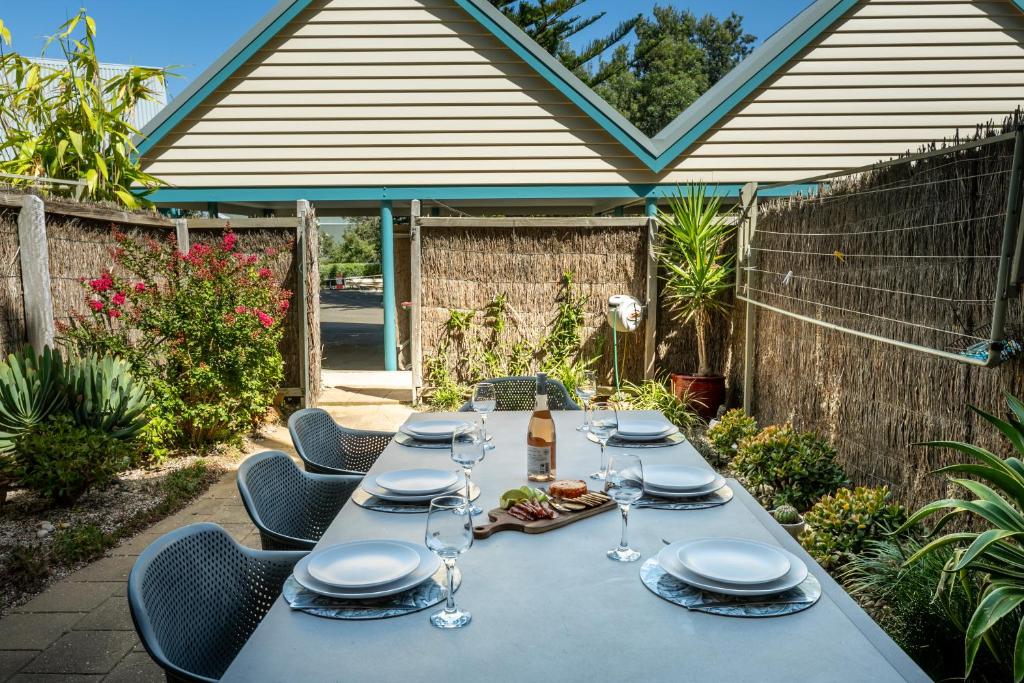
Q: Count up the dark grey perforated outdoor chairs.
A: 4